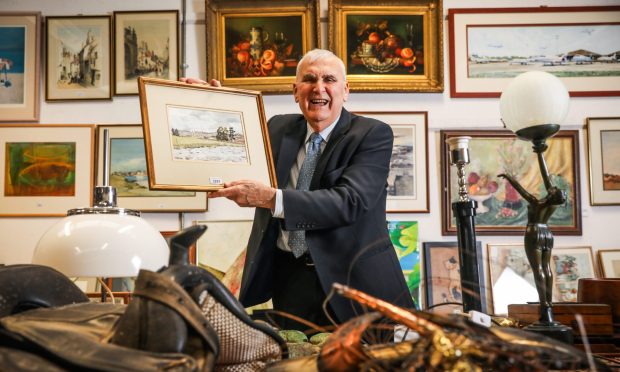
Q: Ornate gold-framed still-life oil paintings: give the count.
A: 2